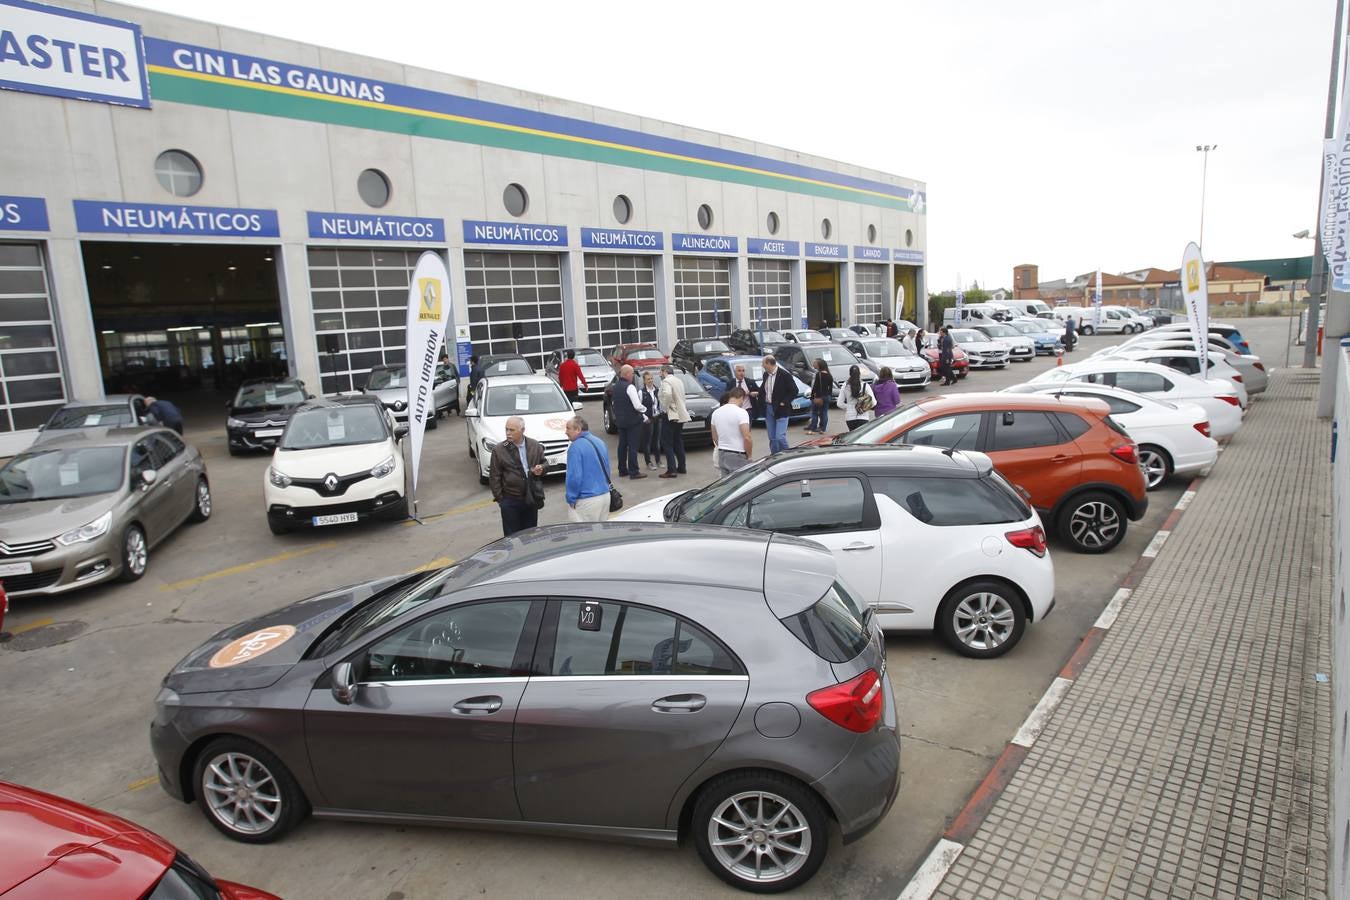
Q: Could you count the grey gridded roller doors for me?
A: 7